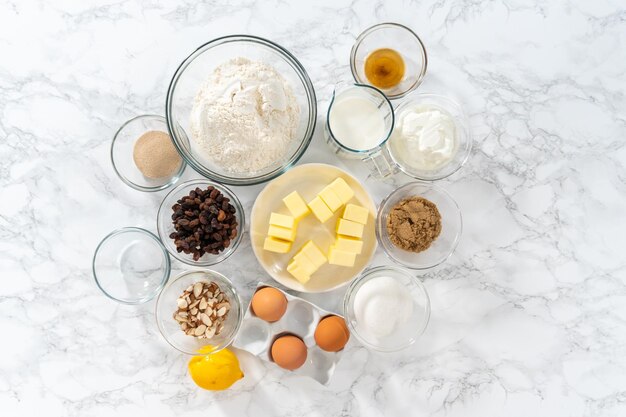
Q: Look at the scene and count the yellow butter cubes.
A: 14